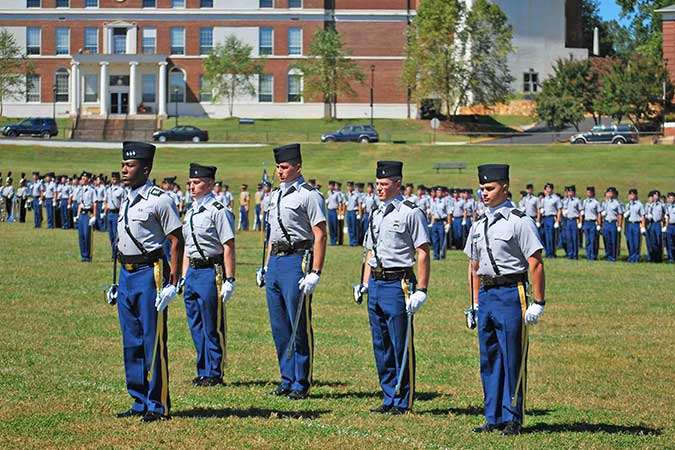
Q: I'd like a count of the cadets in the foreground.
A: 5